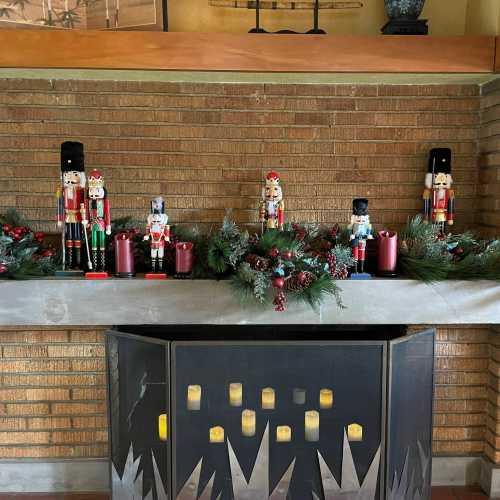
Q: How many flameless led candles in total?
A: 14